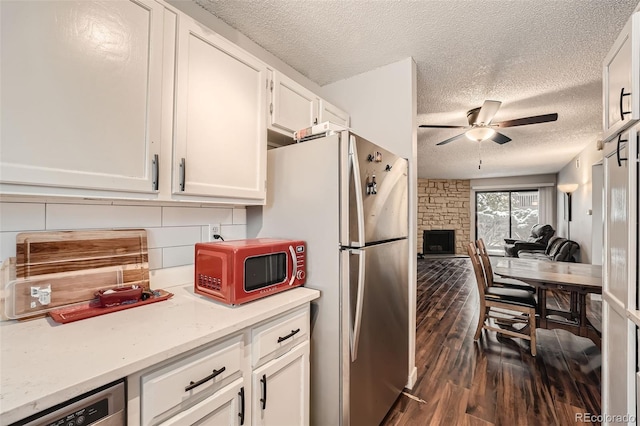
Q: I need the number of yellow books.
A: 0